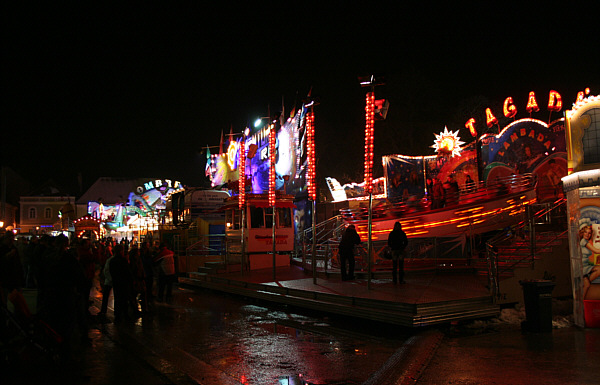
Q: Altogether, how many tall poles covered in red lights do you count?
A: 4